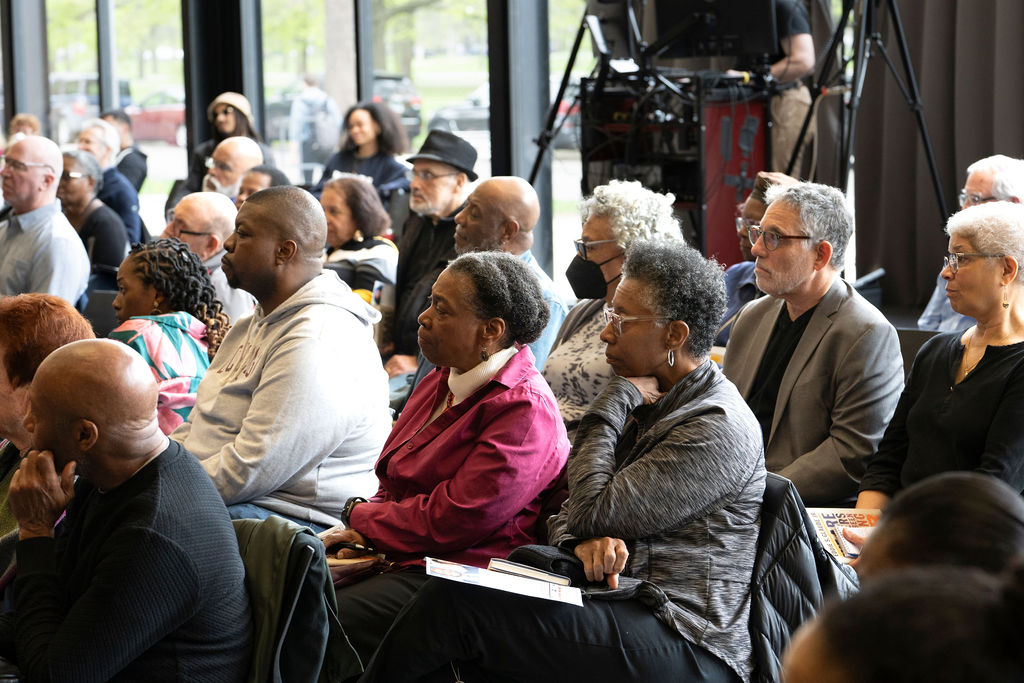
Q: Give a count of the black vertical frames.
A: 5